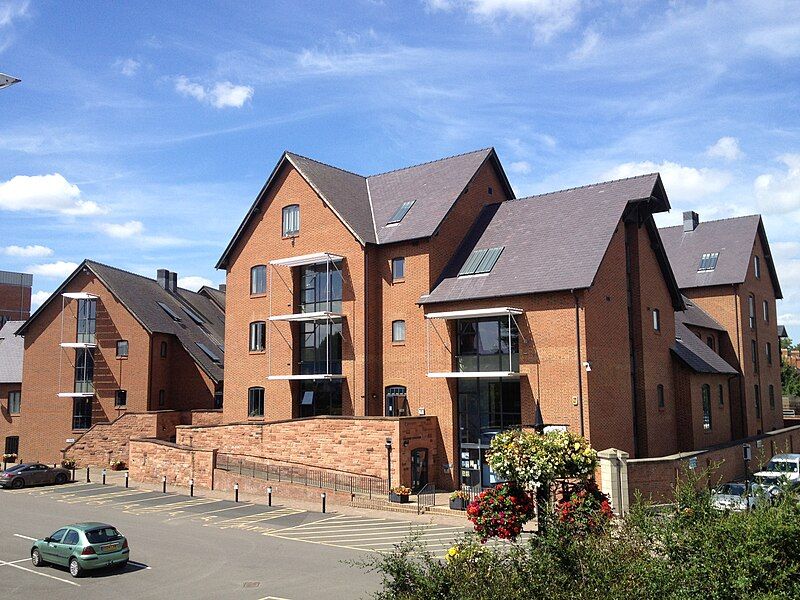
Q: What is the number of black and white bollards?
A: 7